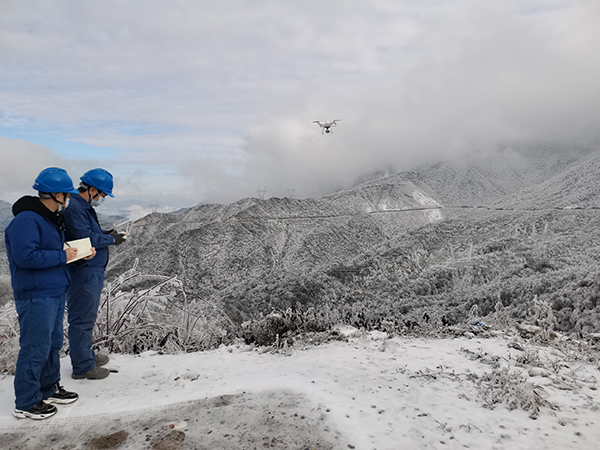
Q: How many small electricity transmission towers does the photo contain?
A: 3